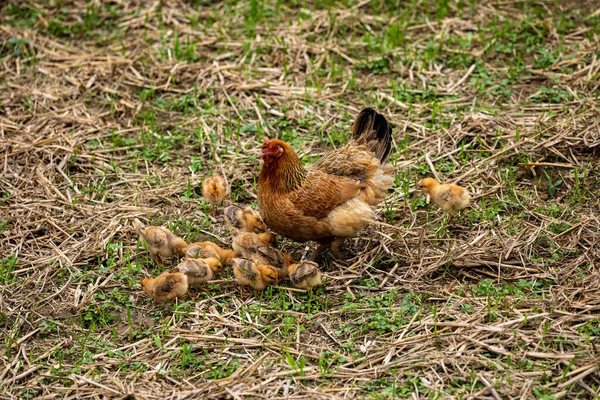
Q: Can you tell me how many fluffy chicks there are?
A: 11